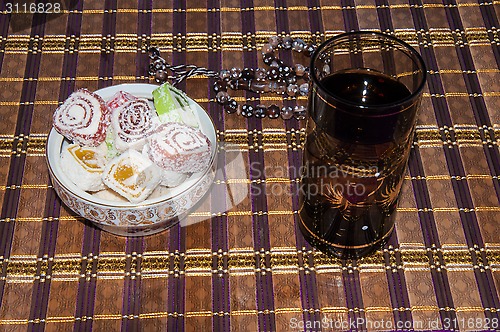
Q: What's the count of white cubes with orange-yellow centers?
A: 2